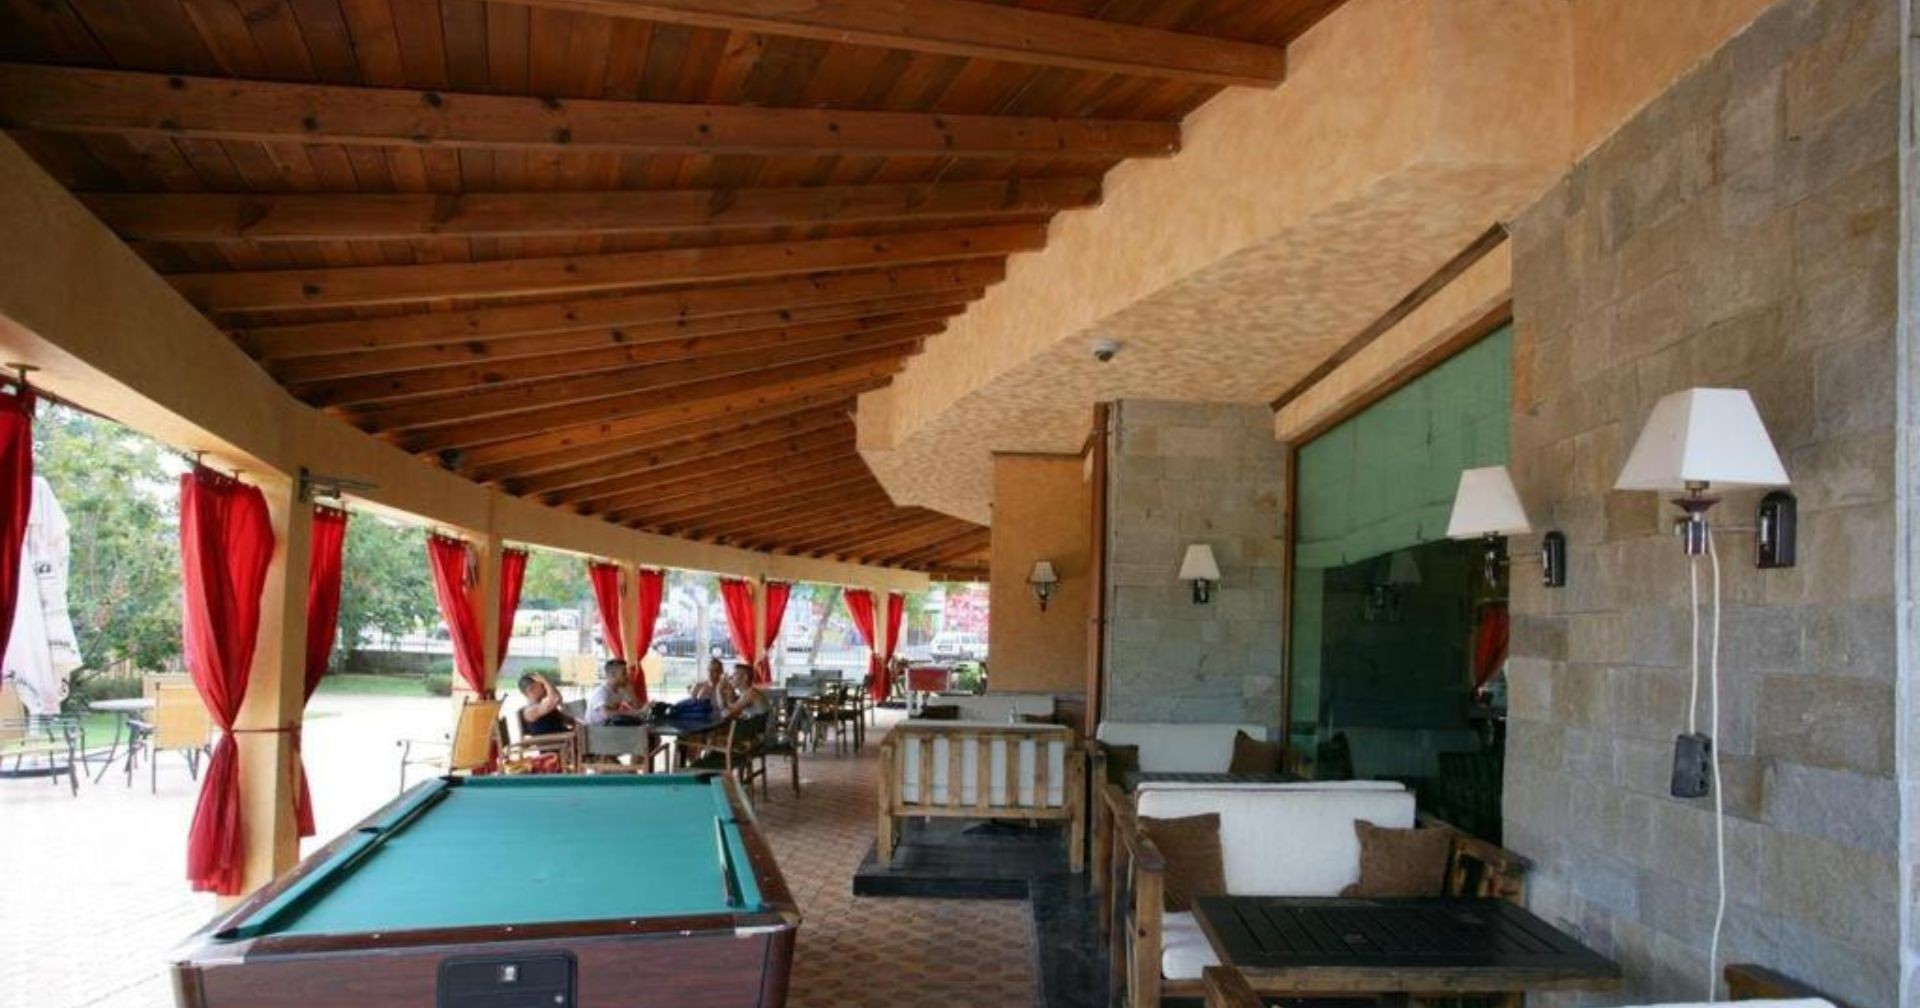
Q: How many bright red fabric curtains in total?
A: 11